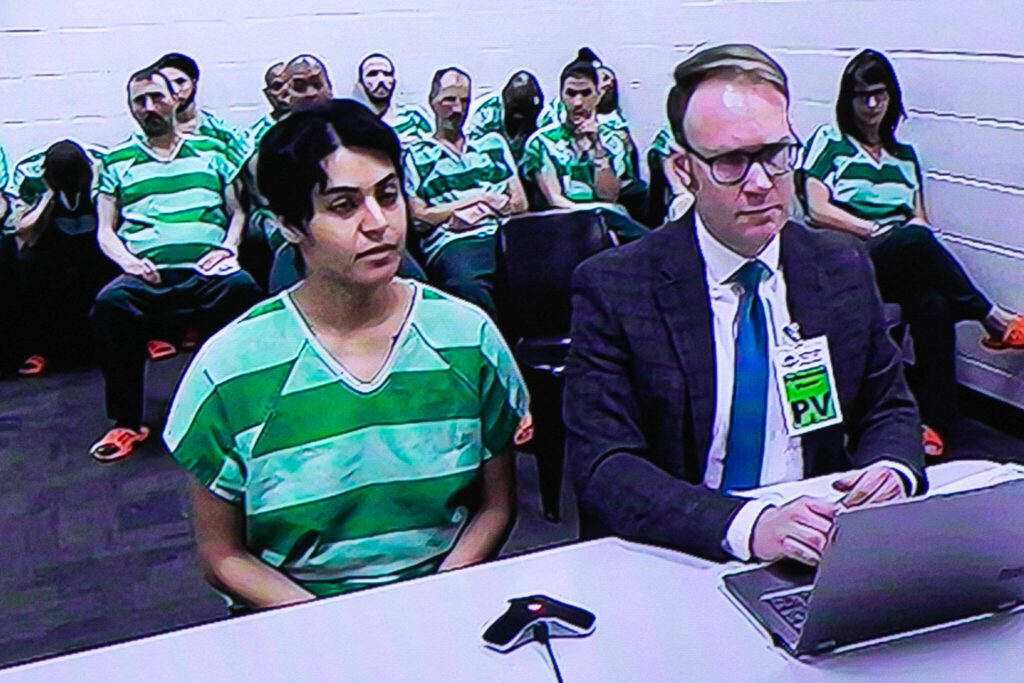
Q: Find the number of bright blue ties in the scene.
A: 1